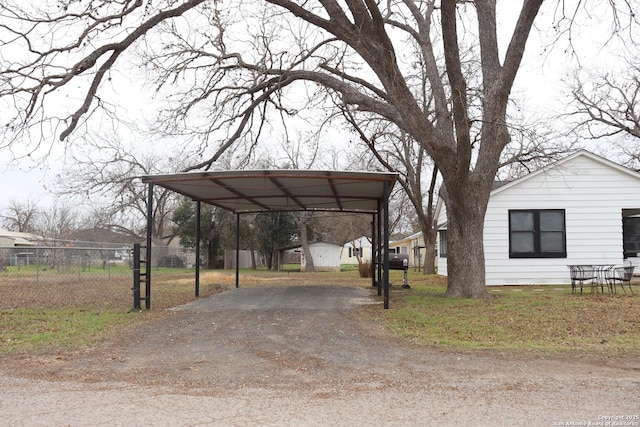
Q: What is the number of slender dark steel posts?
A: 6